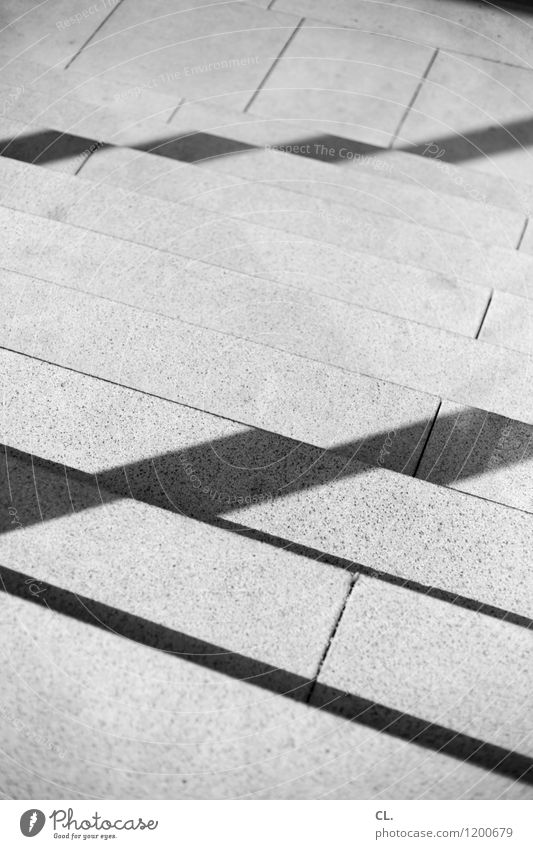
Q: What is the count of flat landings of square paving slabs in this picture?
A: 1